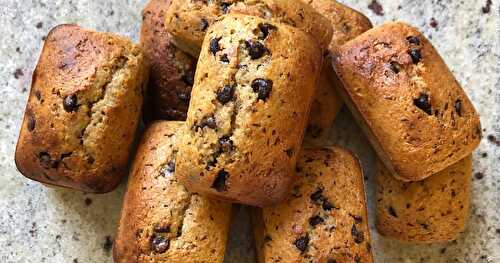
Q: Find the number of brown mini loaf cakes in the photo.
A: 9